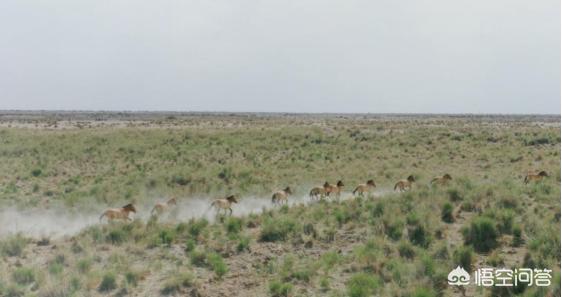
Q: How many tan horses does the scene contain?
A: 10